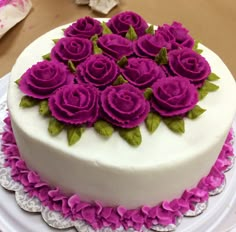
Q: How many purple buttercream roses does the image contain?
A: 13